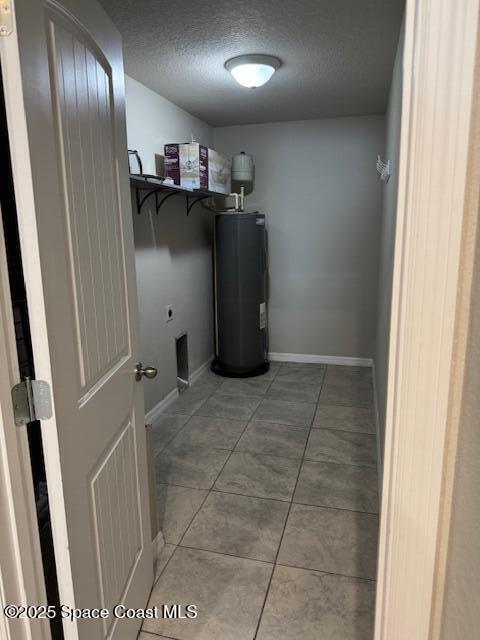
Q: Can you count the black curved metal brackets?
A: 3